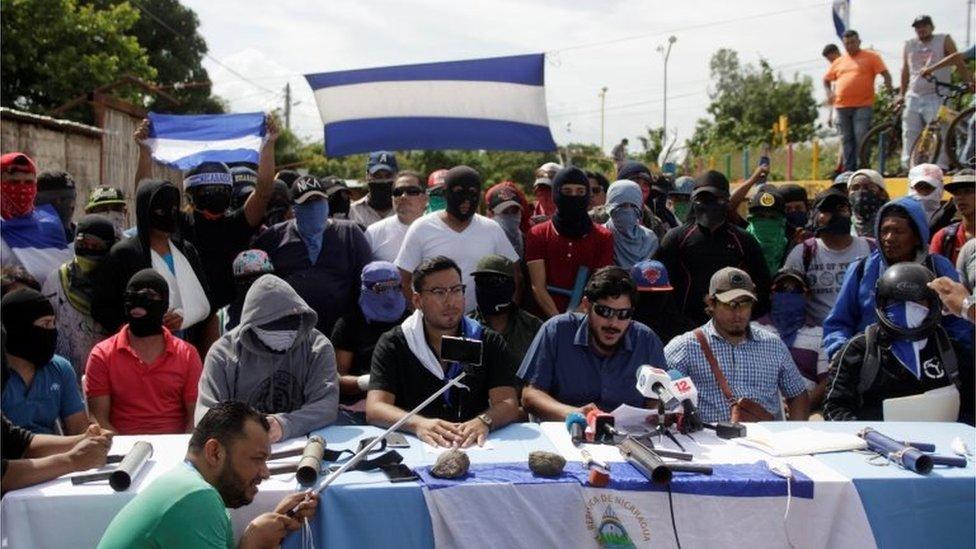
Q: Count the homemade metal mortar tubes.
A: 4